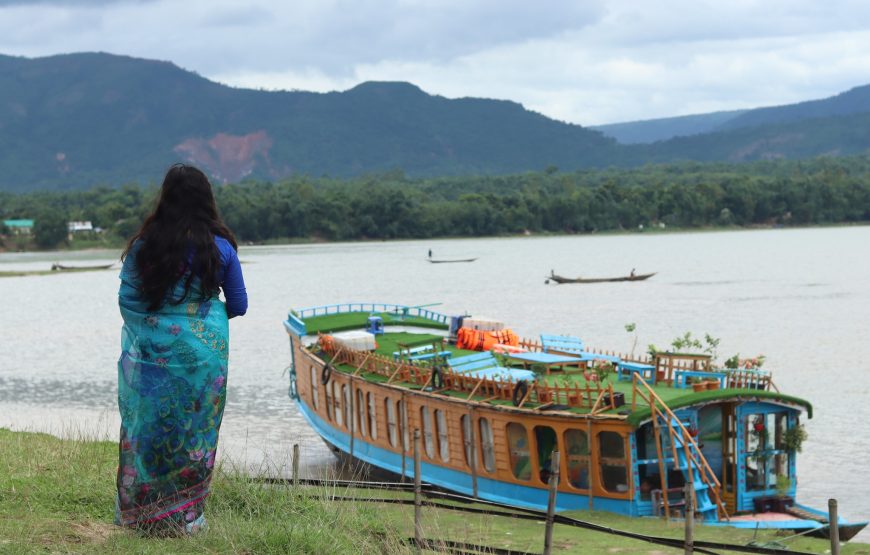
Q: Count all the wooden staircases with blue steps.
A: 1